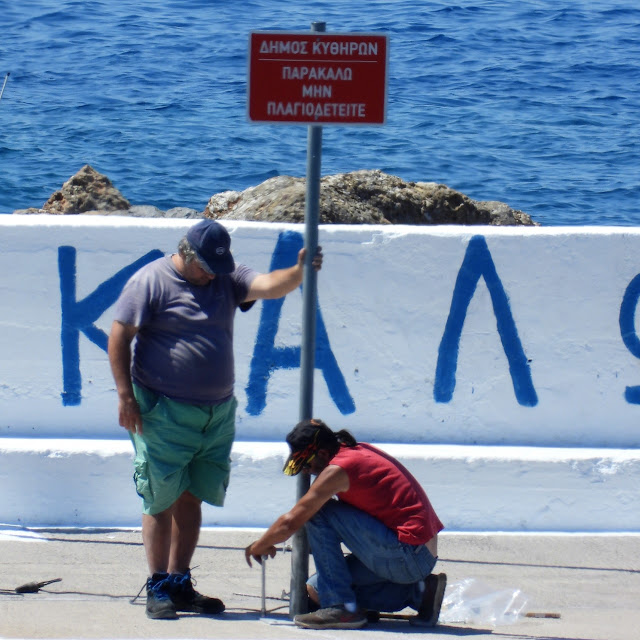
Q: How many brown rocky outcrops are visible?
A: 2